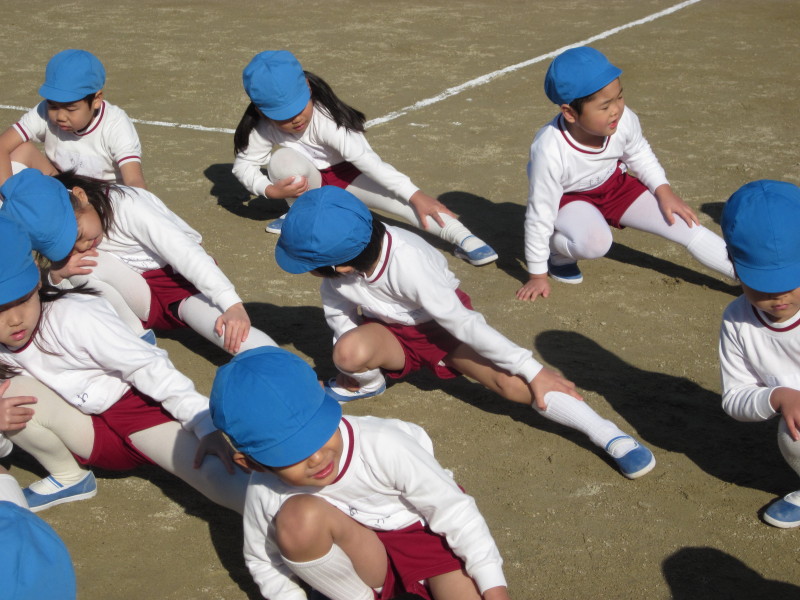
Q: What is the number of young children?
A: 9